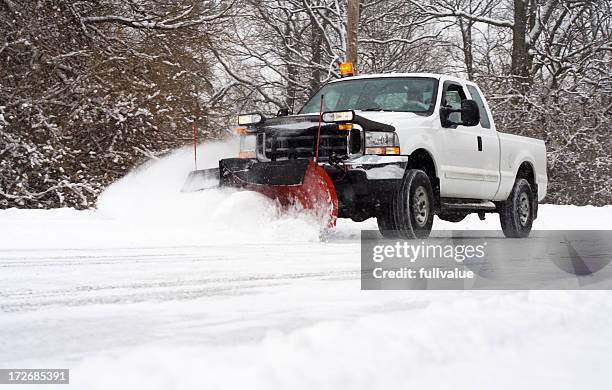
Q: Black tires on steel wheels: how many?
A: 2